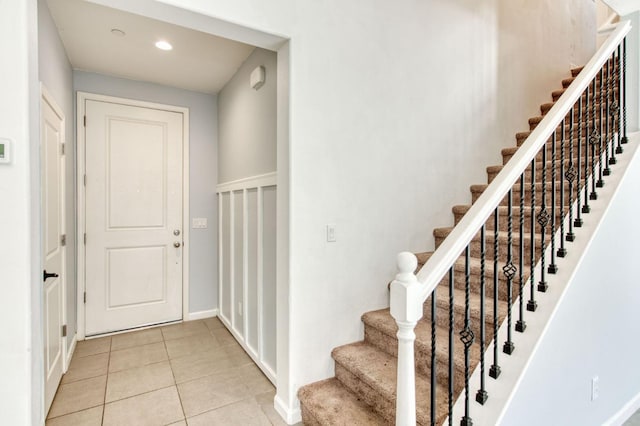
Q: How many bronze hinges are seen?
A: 7